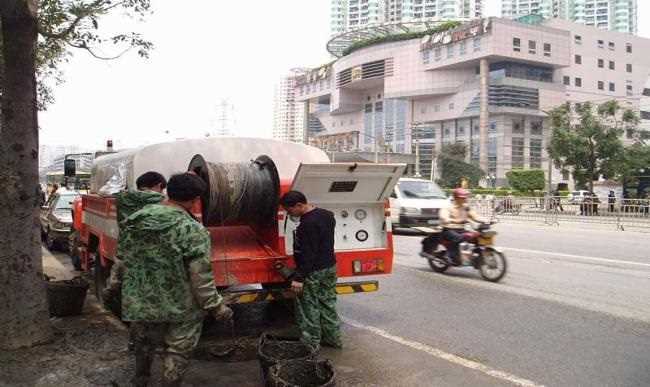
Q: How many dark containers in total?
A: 3